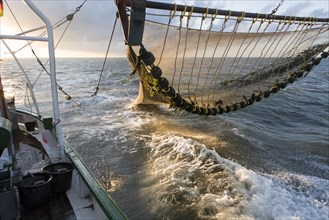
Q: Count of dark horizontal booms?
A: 1